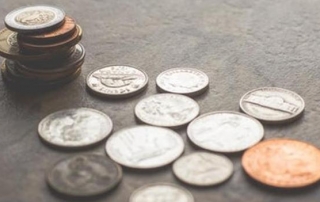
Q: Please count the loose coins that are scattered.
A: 11